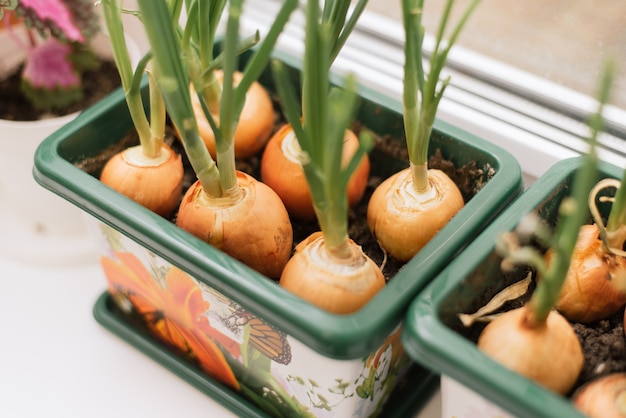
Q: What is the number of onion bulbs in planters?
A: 9